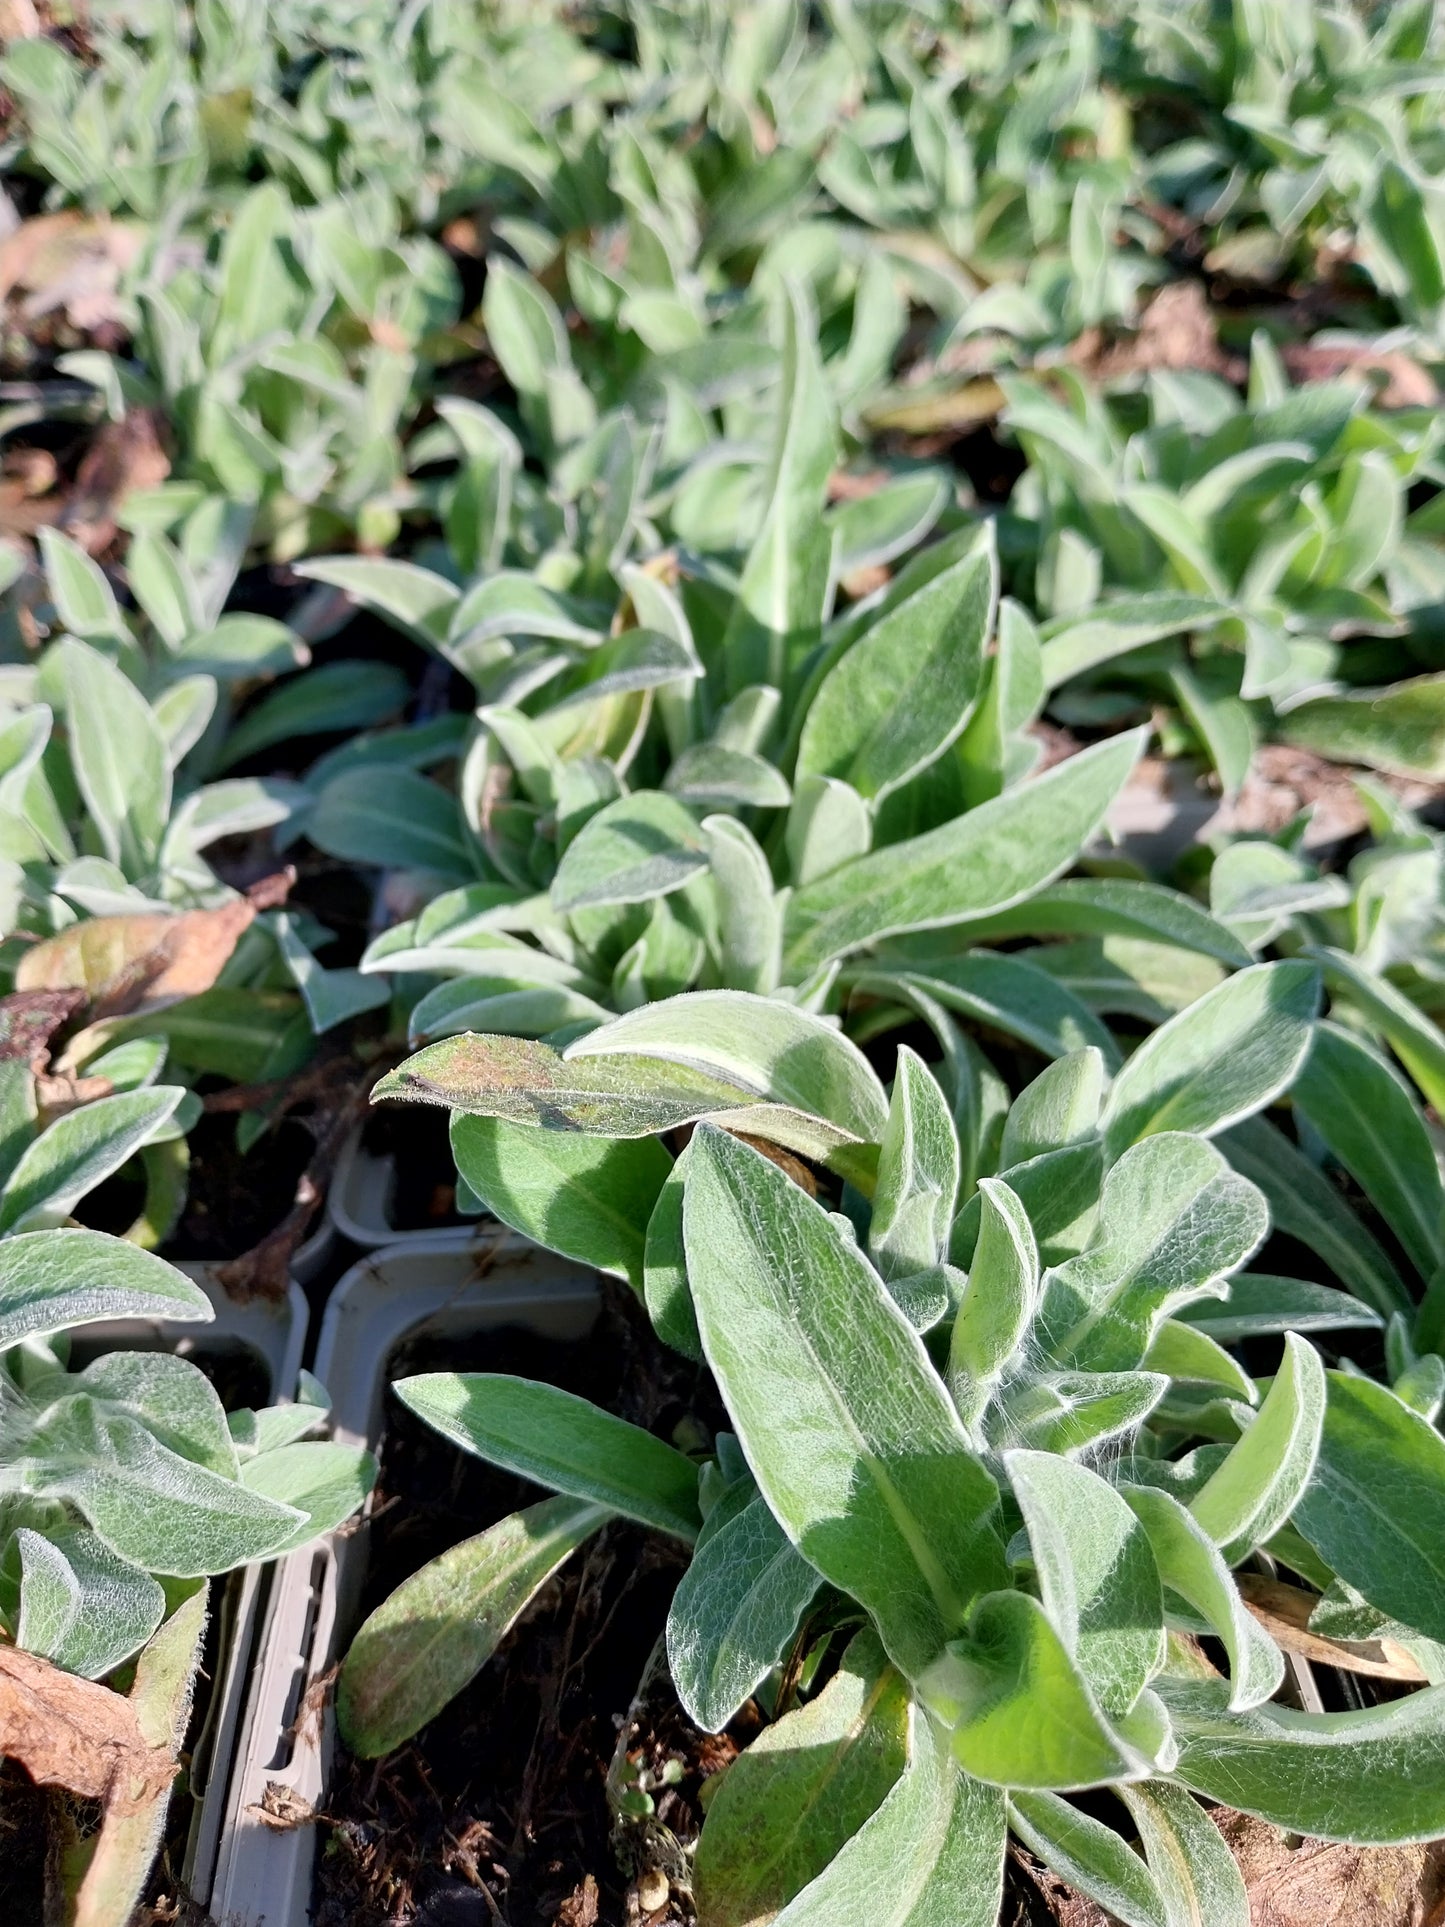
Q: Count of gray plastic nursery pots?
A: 4